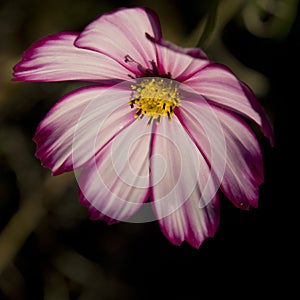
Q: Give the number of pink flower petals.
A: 8